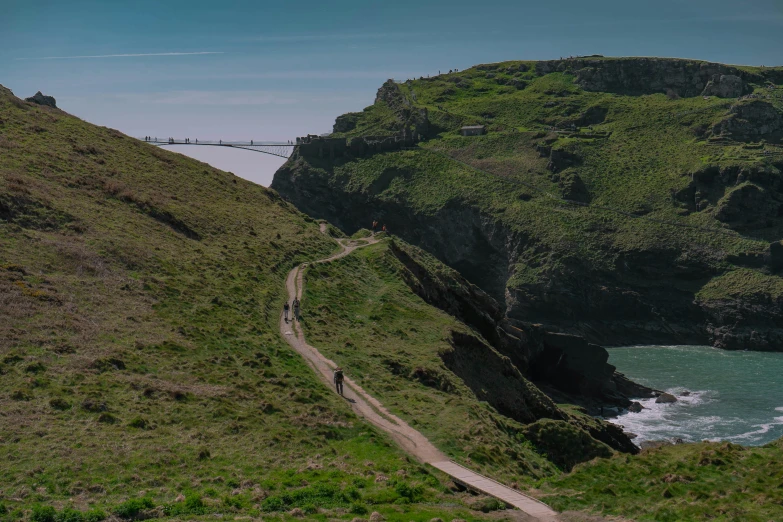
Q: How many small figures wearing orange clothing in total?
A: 2